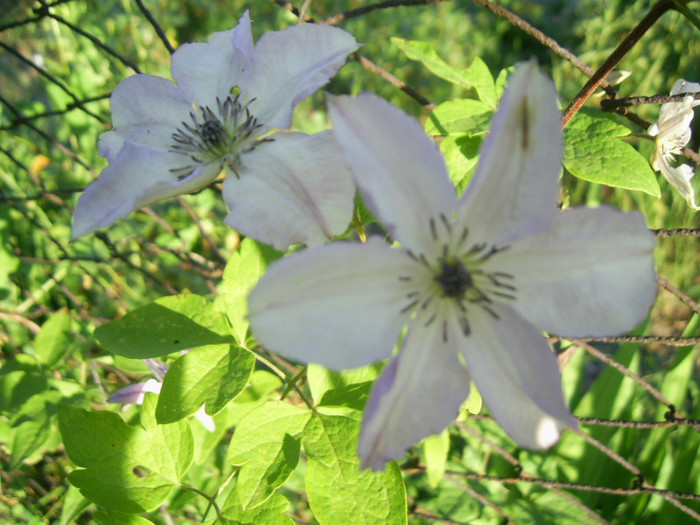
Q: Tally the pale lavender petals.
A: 11